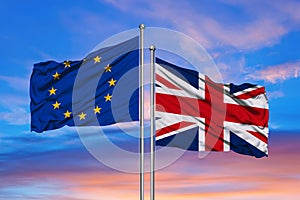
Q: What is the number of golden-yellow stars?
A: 11